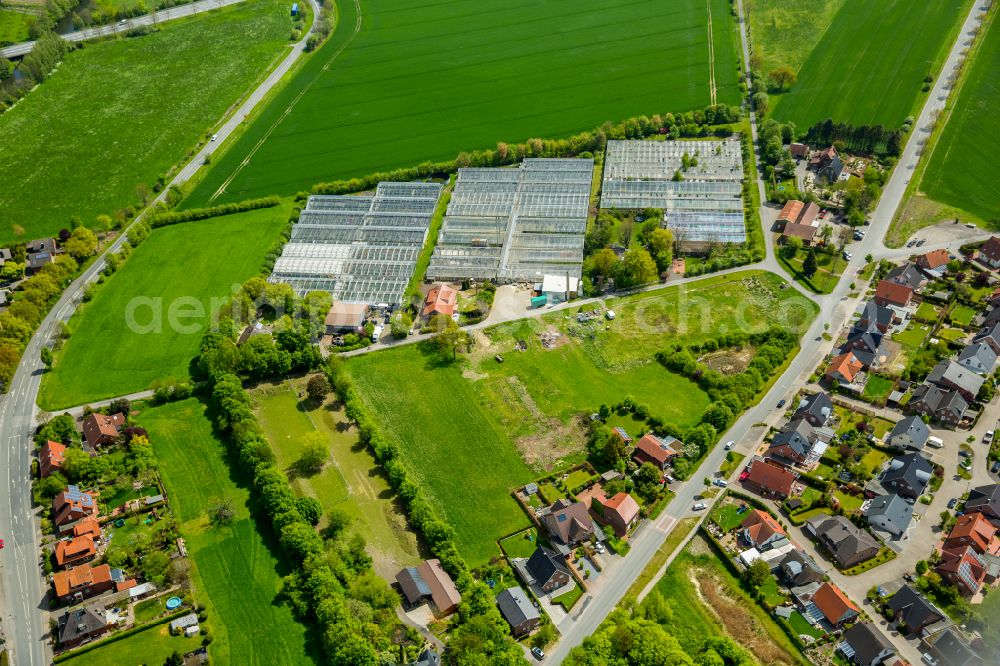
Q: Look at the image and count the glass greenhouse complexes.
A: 3